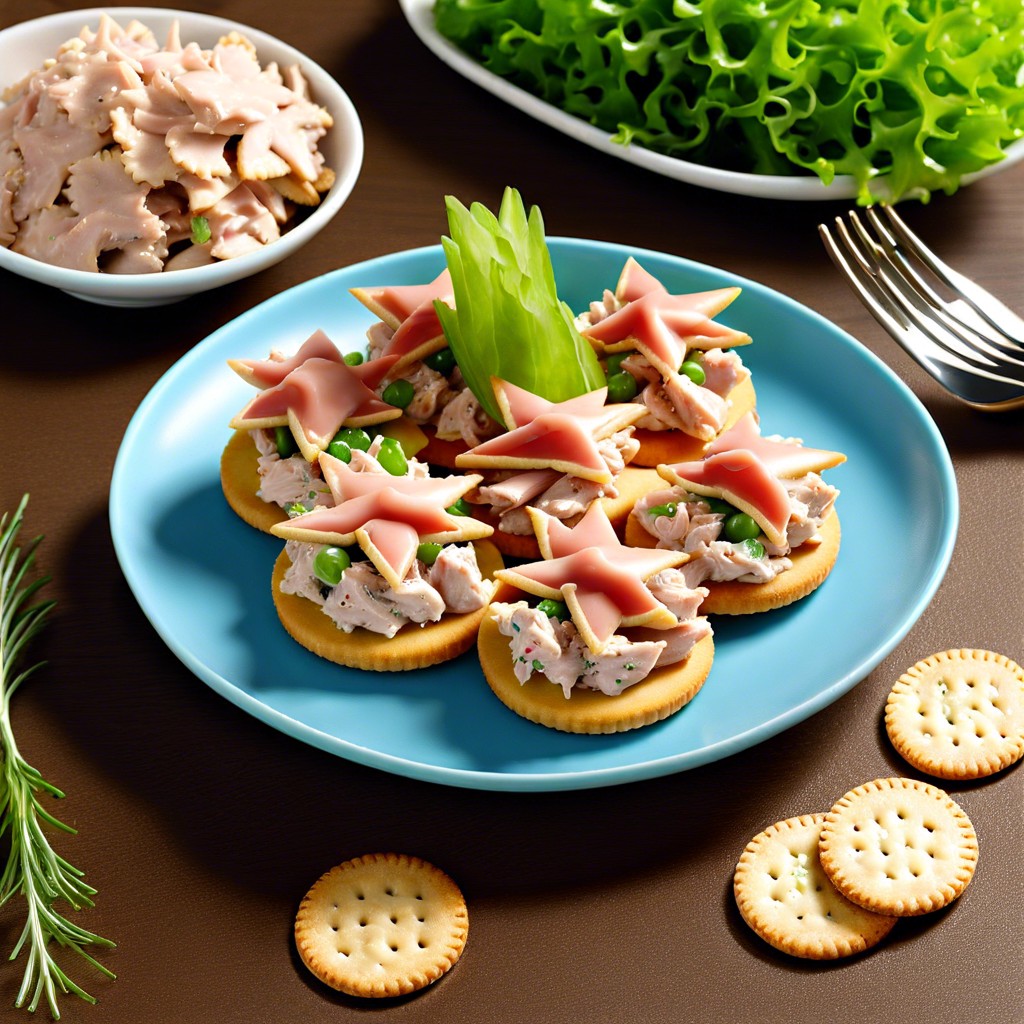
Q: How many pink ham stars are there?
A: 7